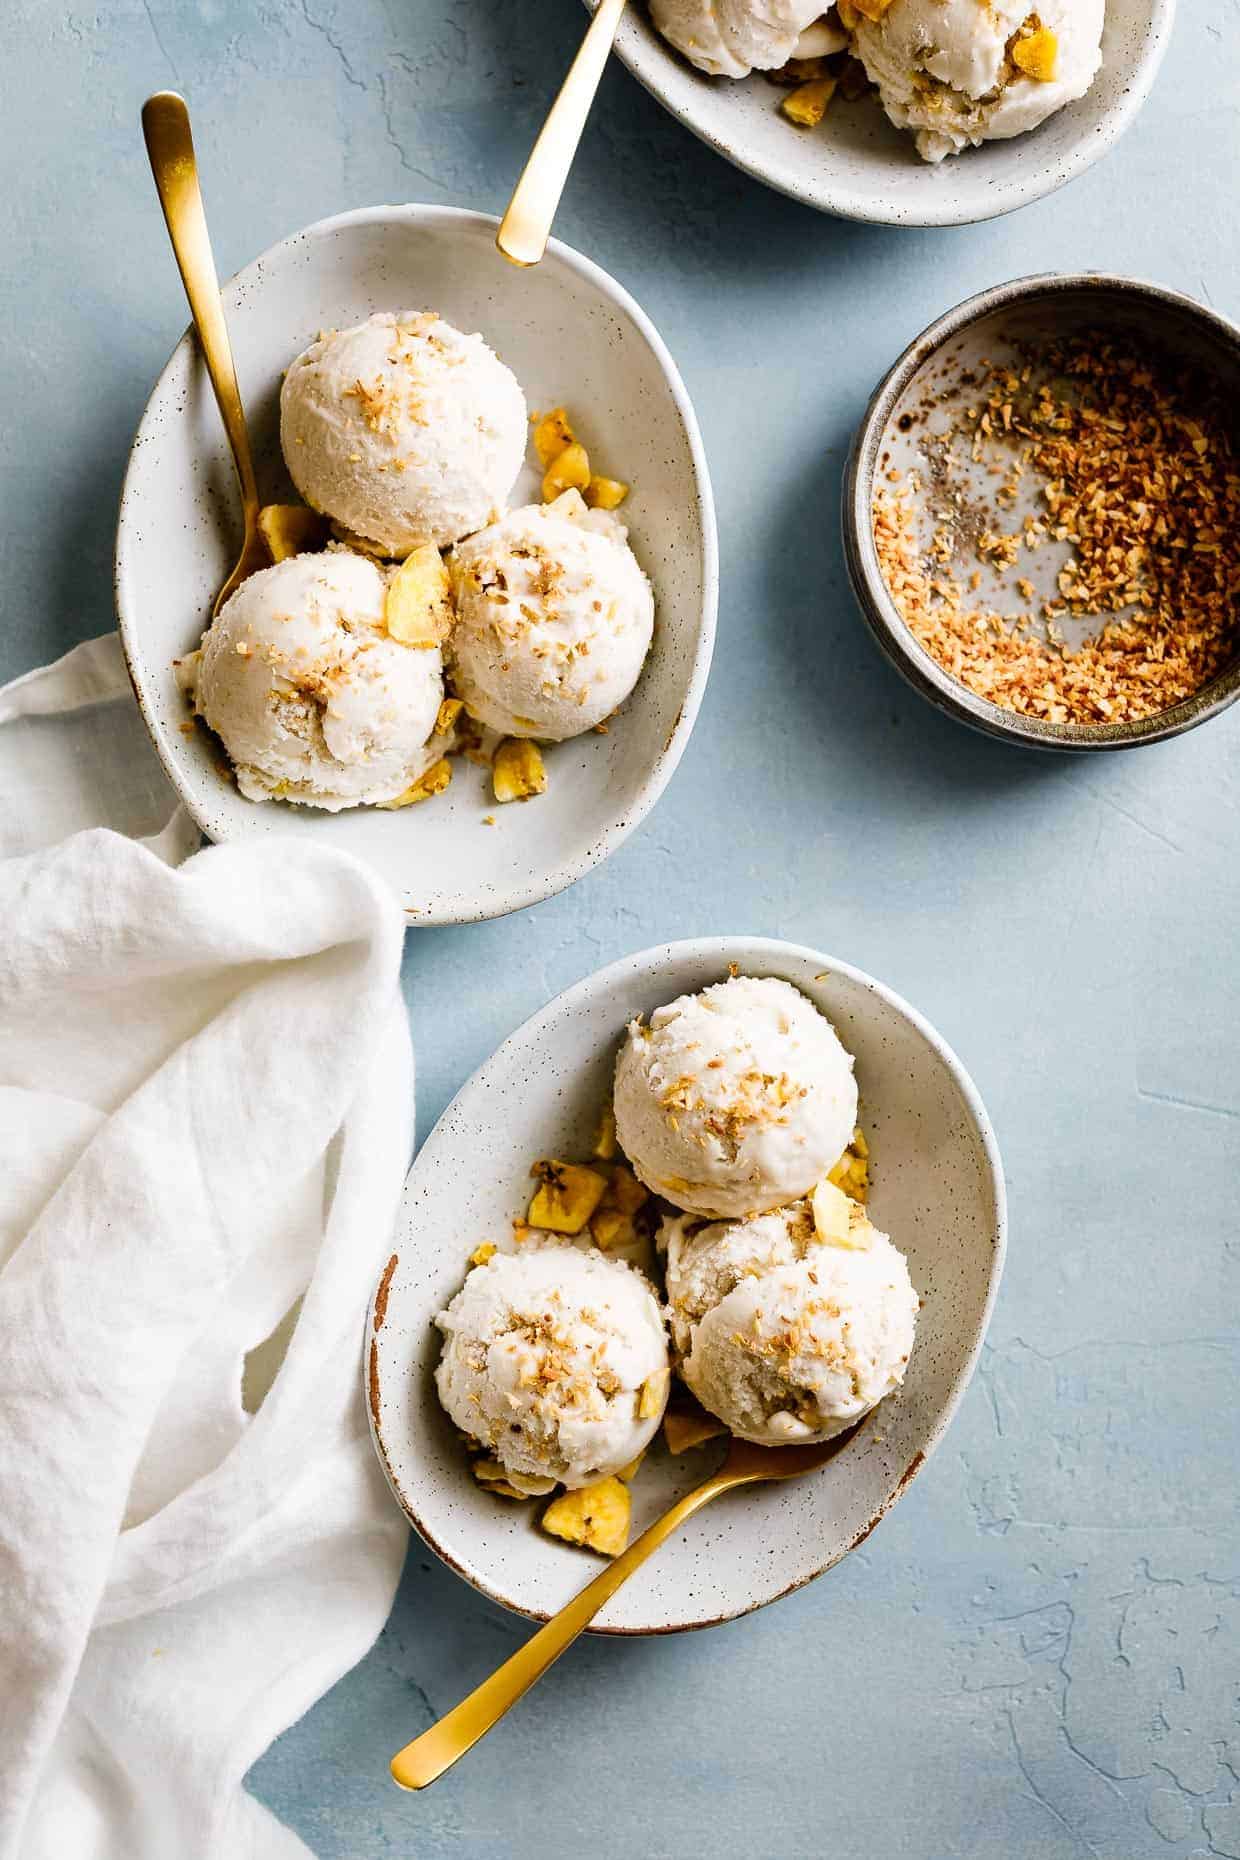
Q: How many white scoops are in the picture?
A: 8